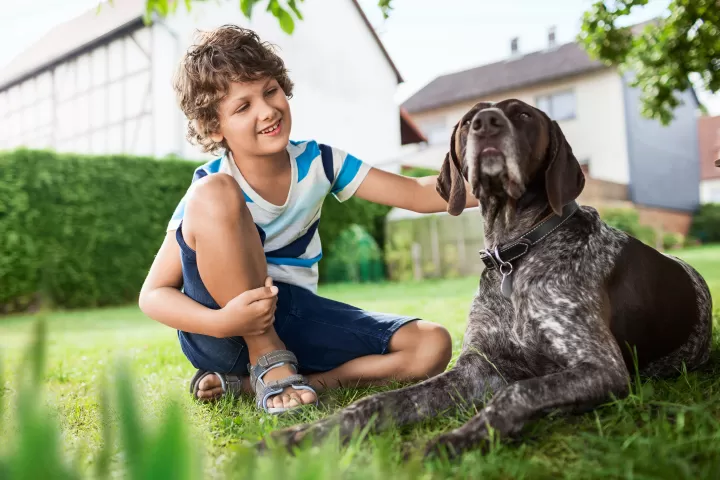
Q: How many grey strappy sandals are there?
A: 2